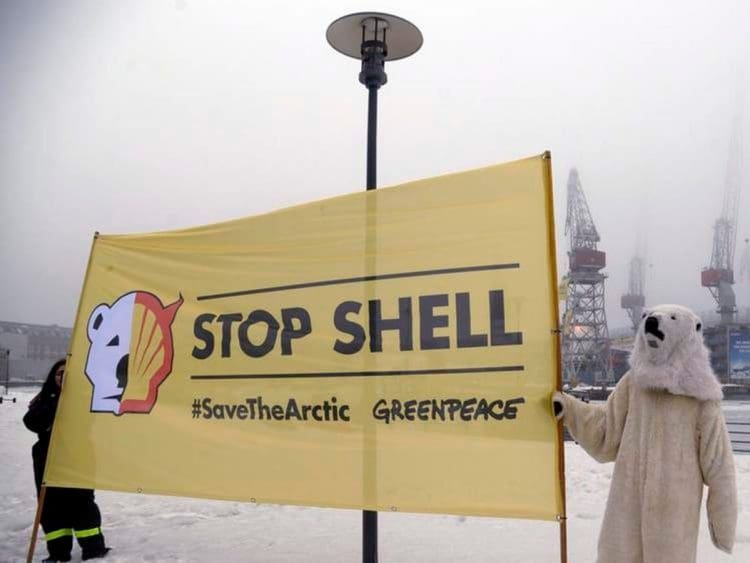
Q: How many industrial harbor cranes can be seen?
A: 3